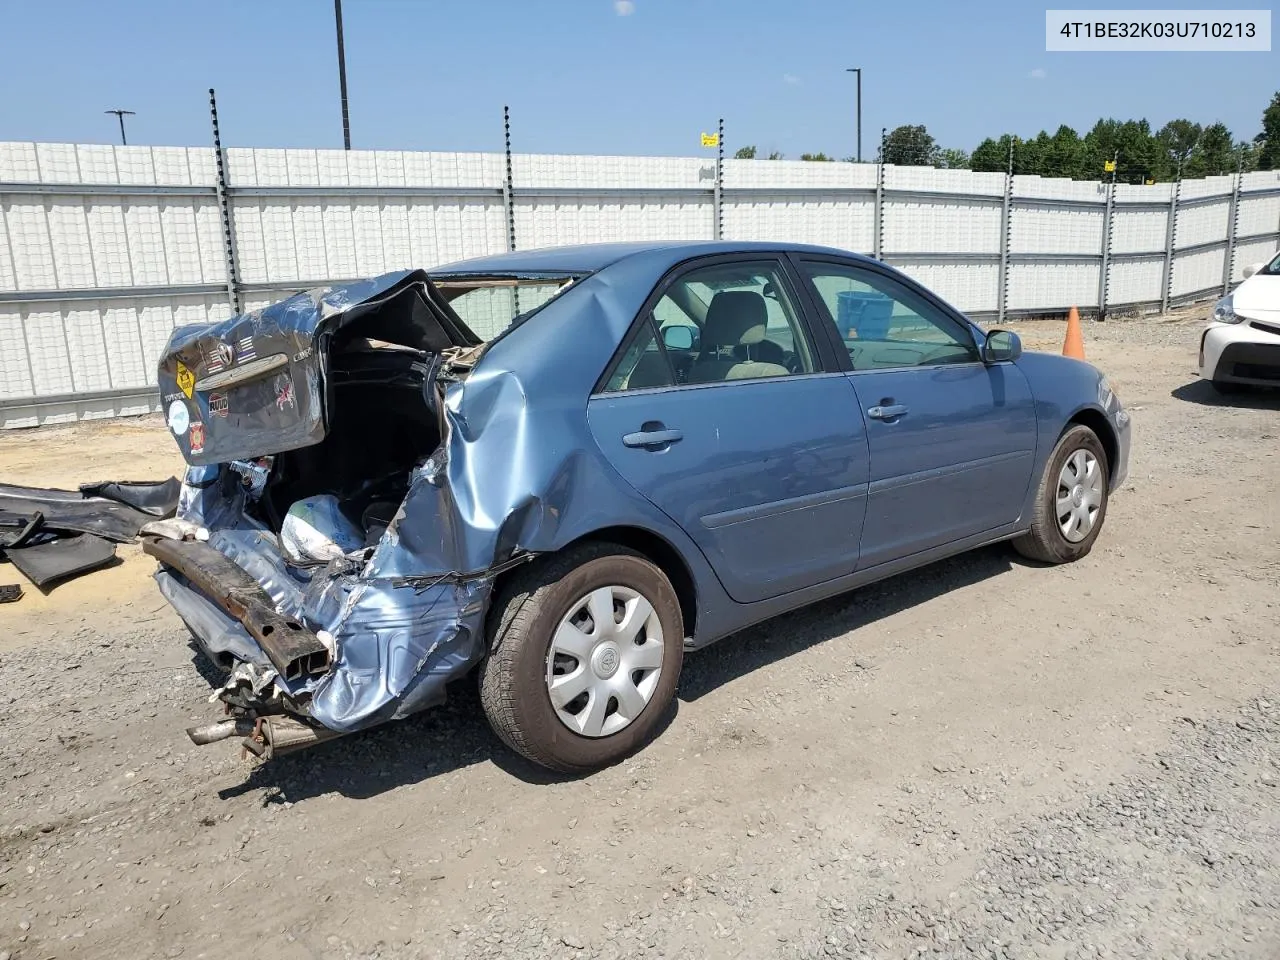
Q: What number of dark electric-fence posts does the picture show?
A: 8